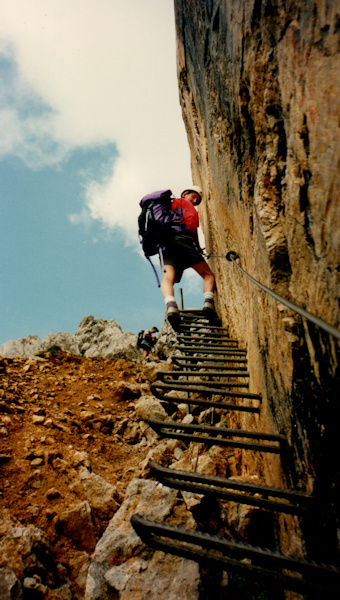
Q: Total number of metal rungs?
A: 11